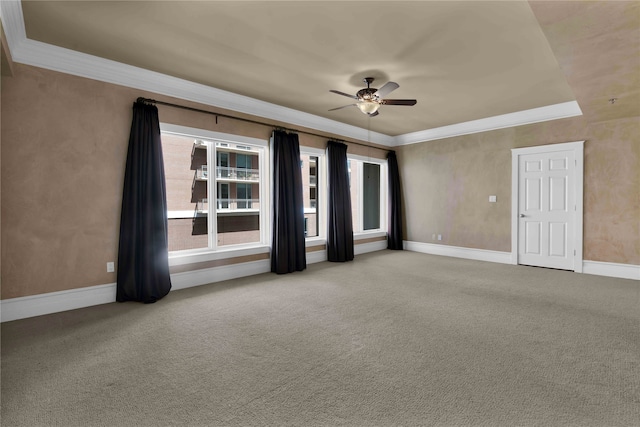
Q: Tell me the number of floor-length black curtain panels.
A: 4